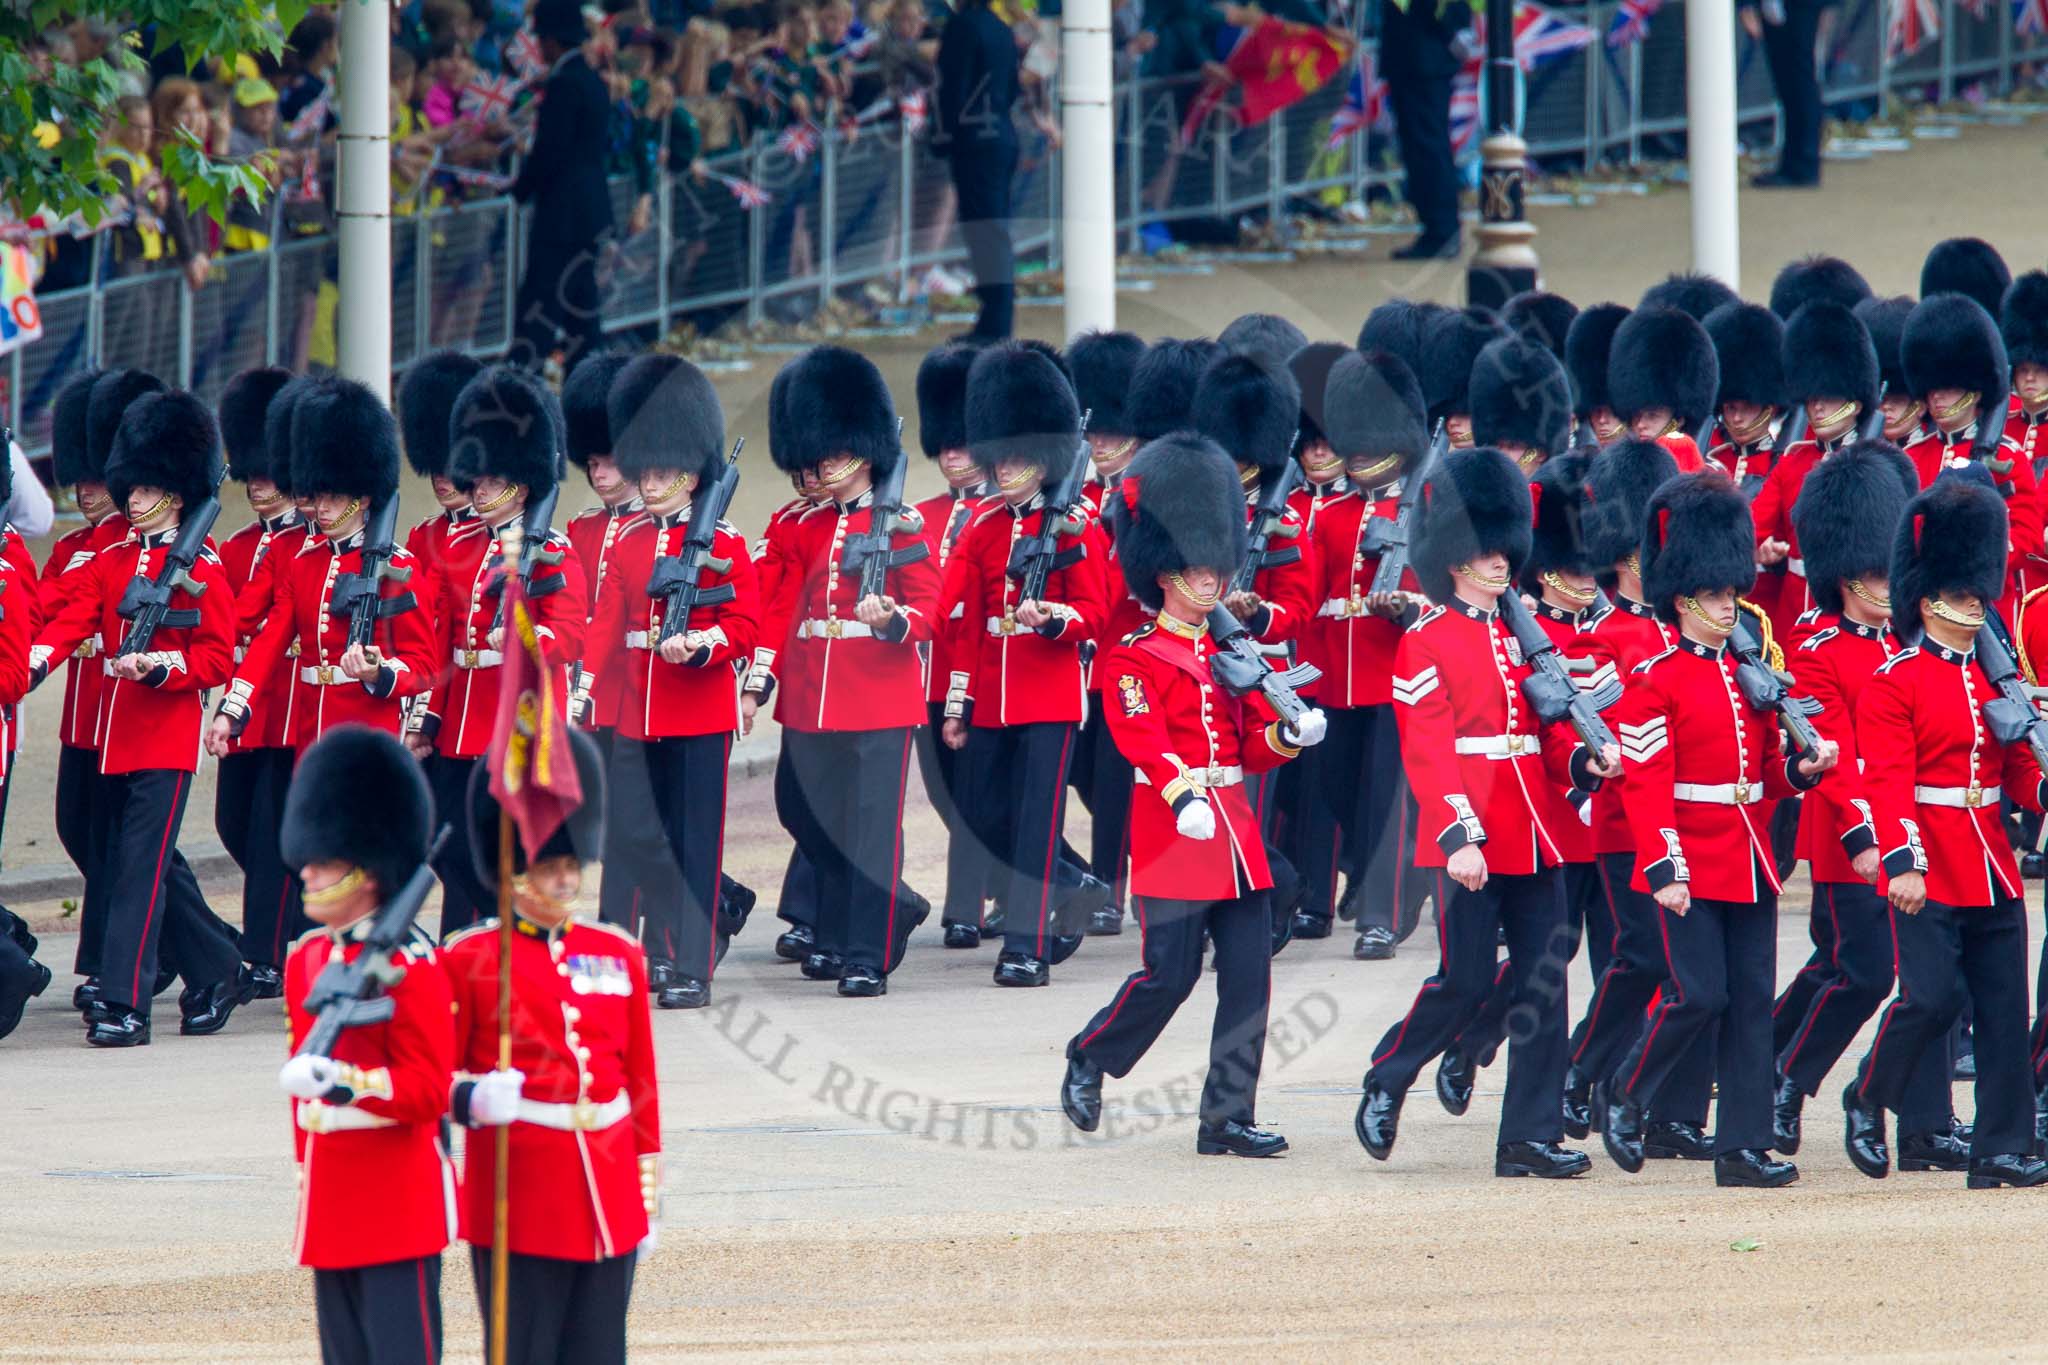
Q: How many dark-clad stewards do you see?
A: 4